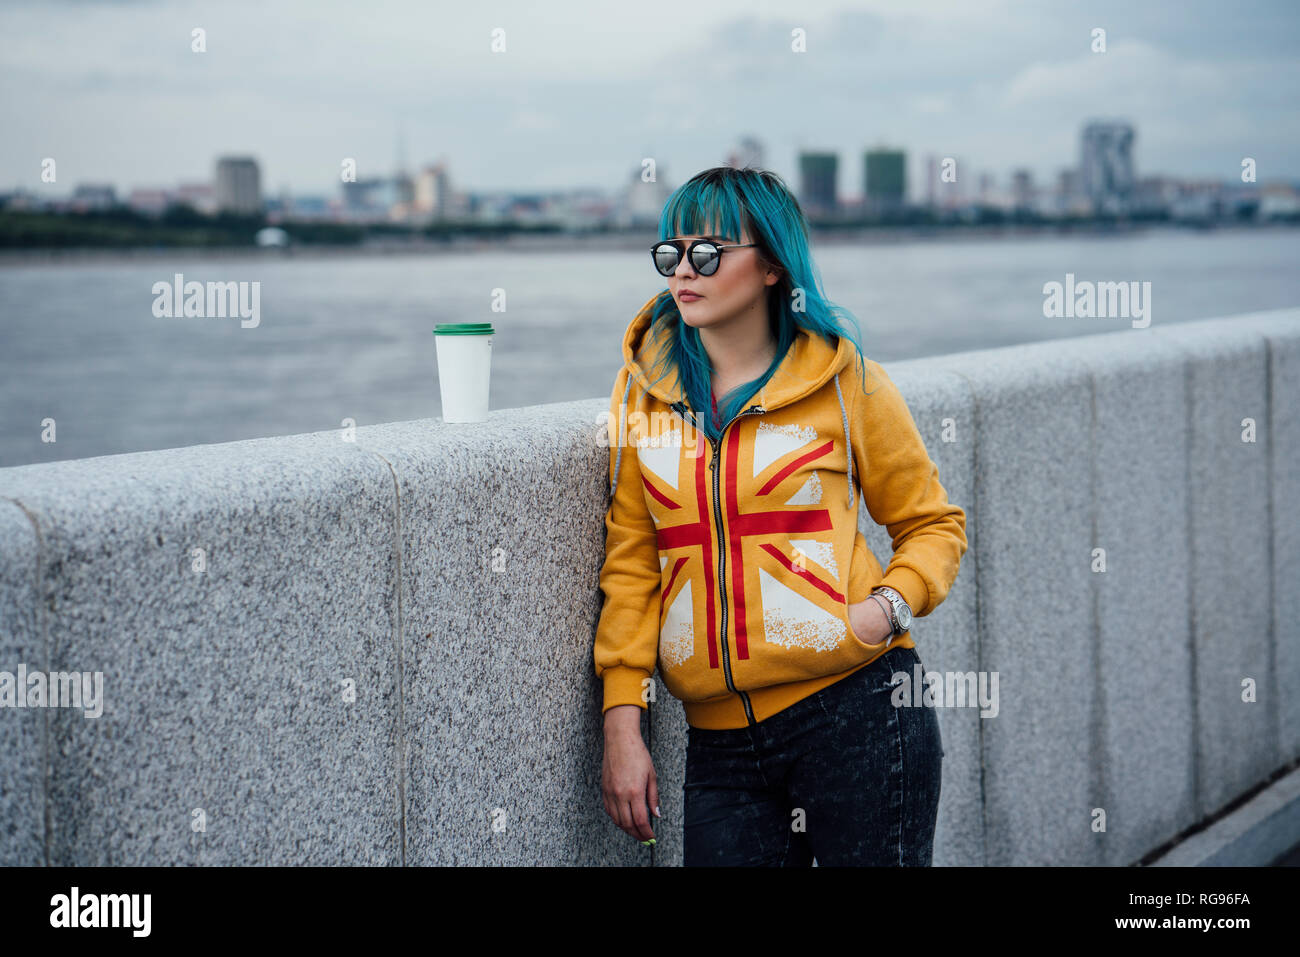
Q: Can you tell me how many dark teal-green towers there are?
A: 2